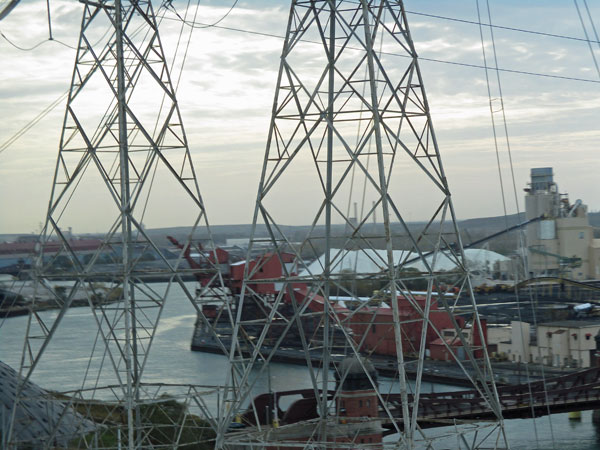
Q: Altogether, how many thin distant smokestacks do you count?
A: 2